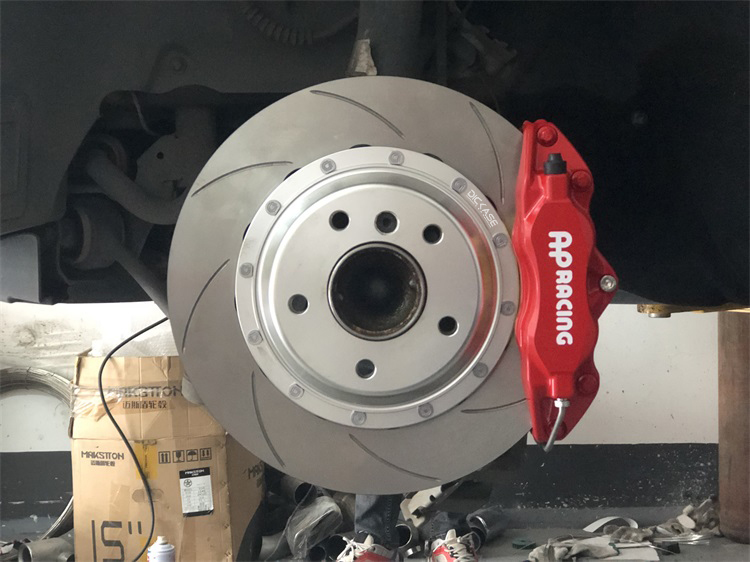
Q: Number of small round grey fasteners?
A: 12